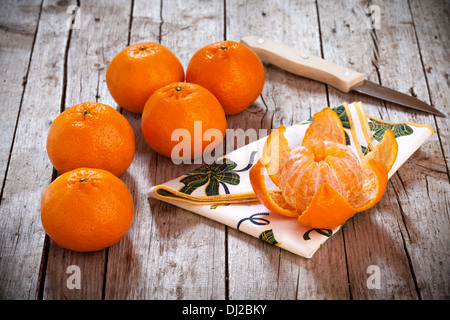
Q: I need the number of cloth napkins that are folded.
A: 1